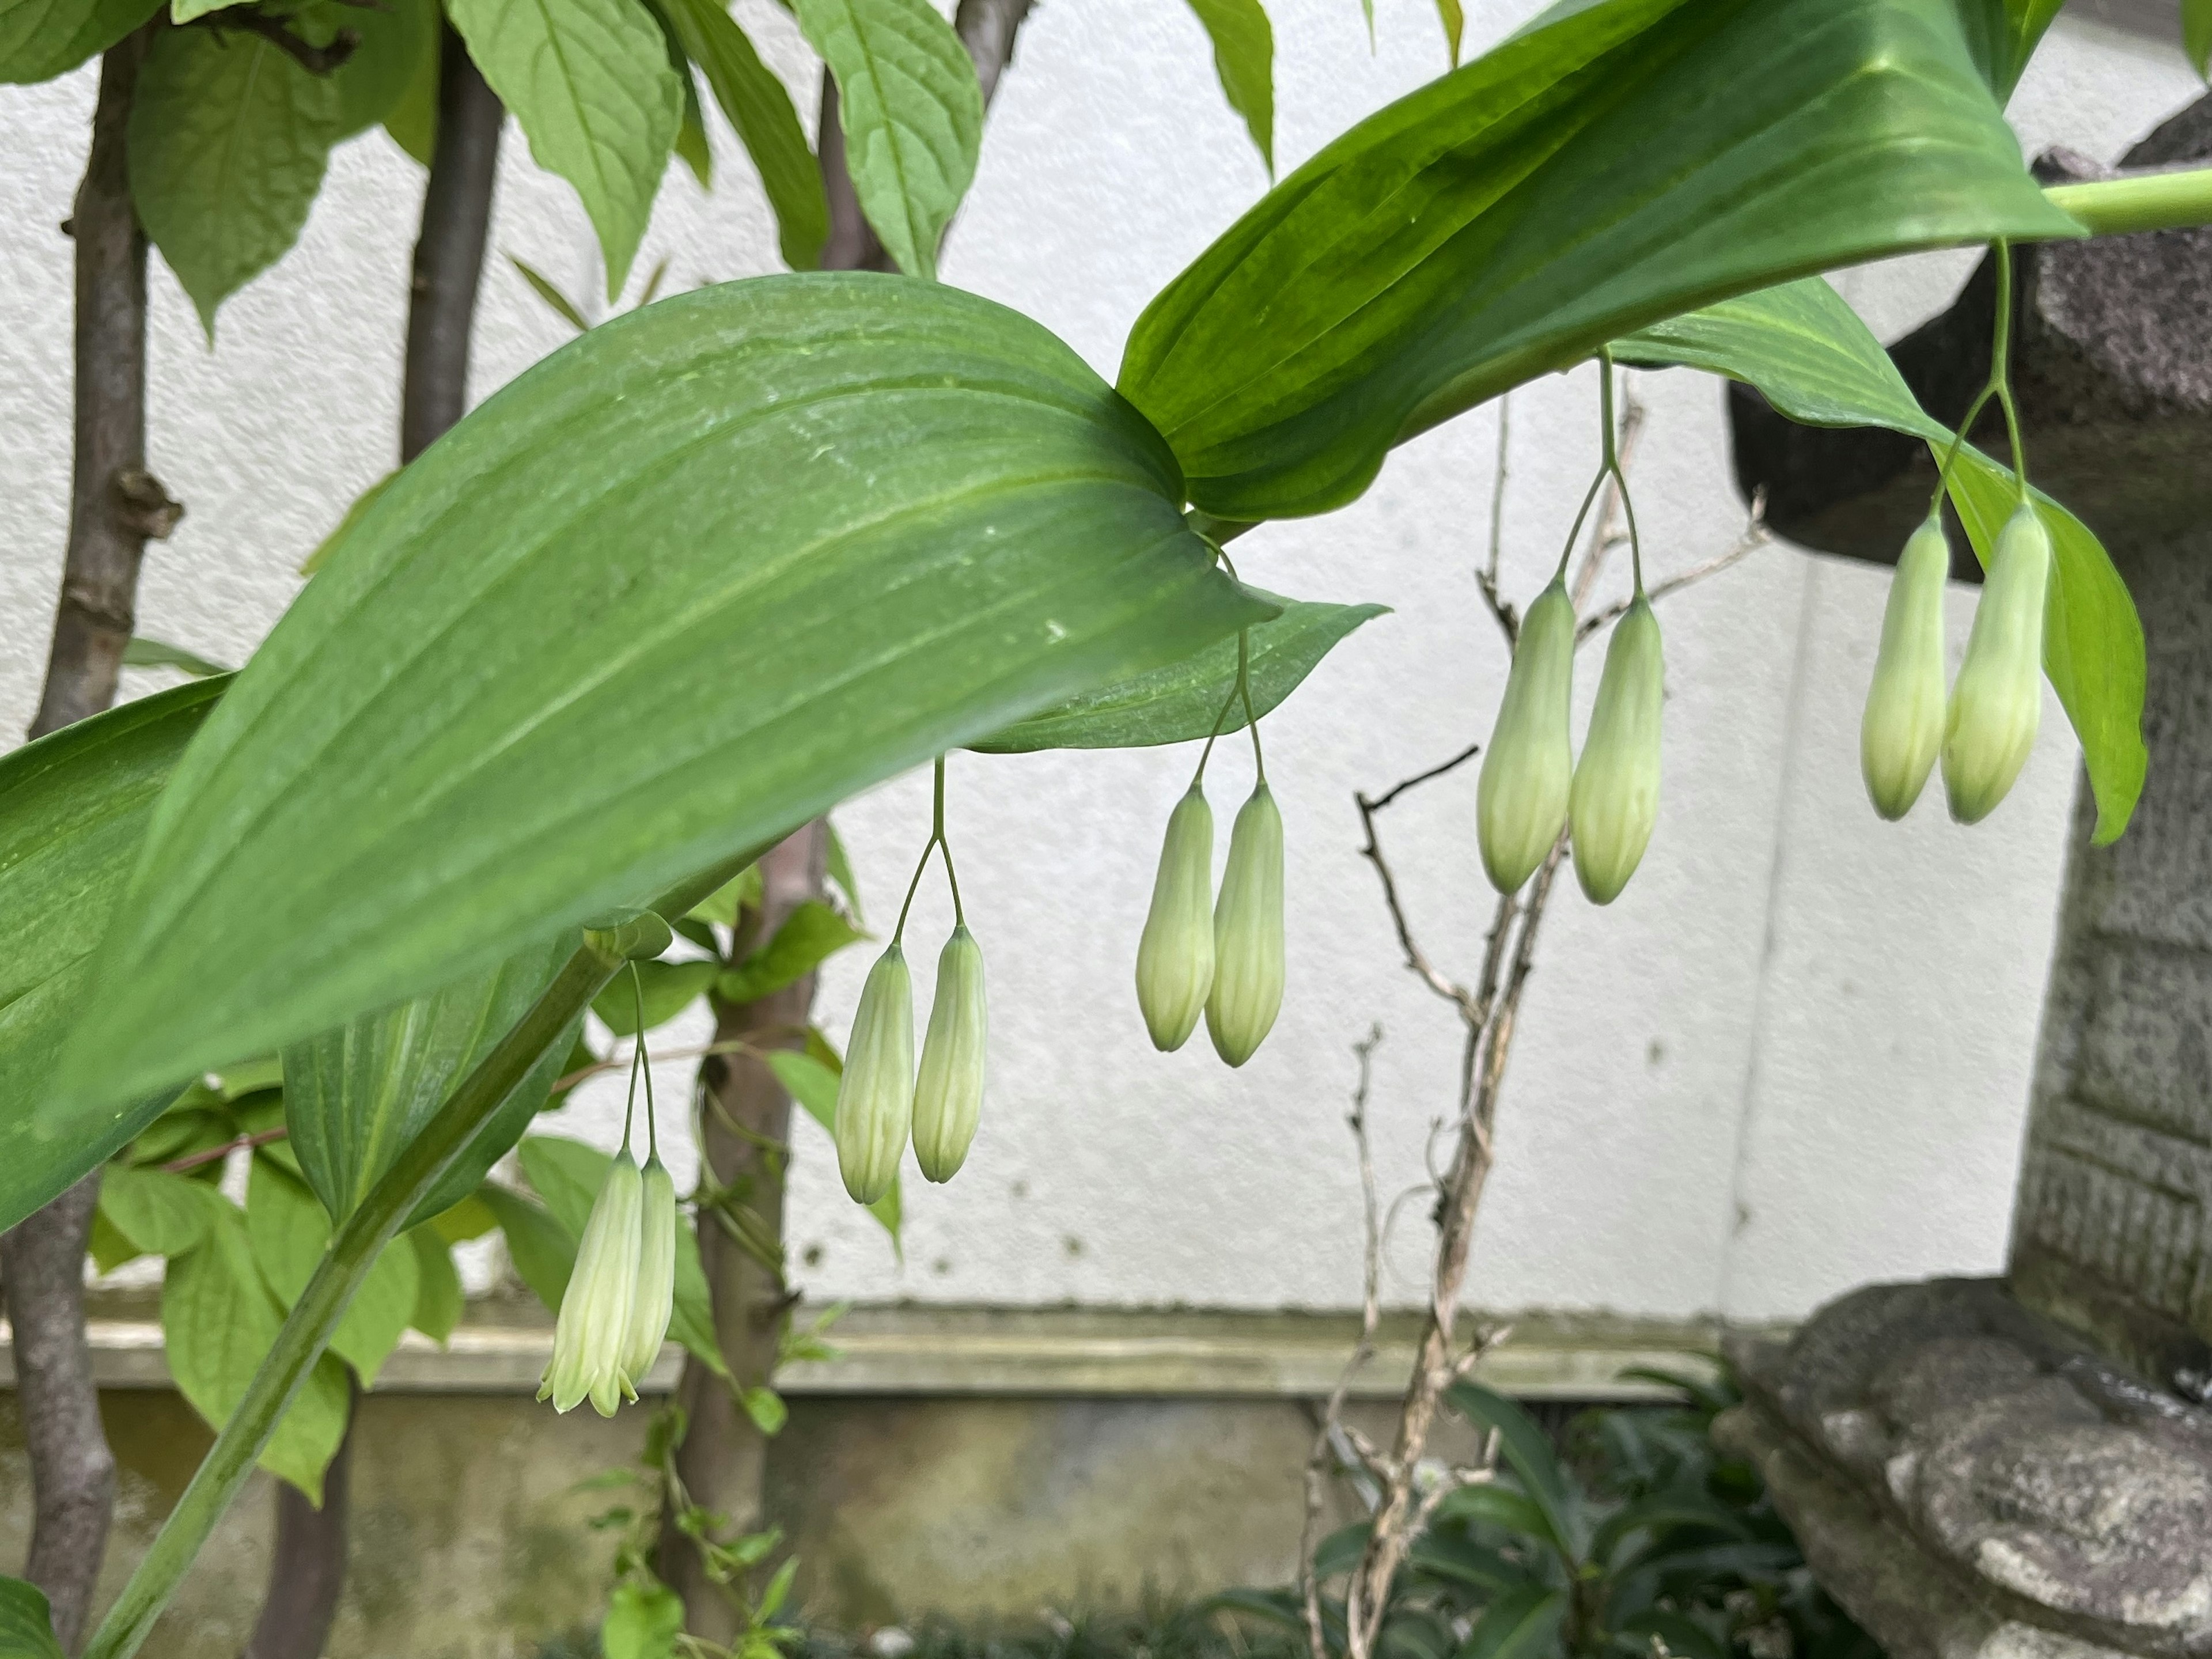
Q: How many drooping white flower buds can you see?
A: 10